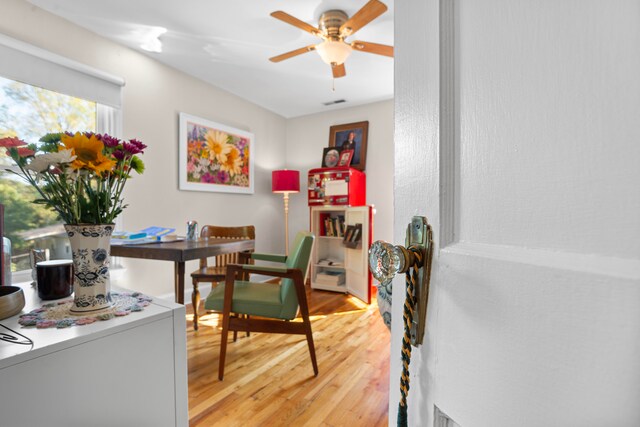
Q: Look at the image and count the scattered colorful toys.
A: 0